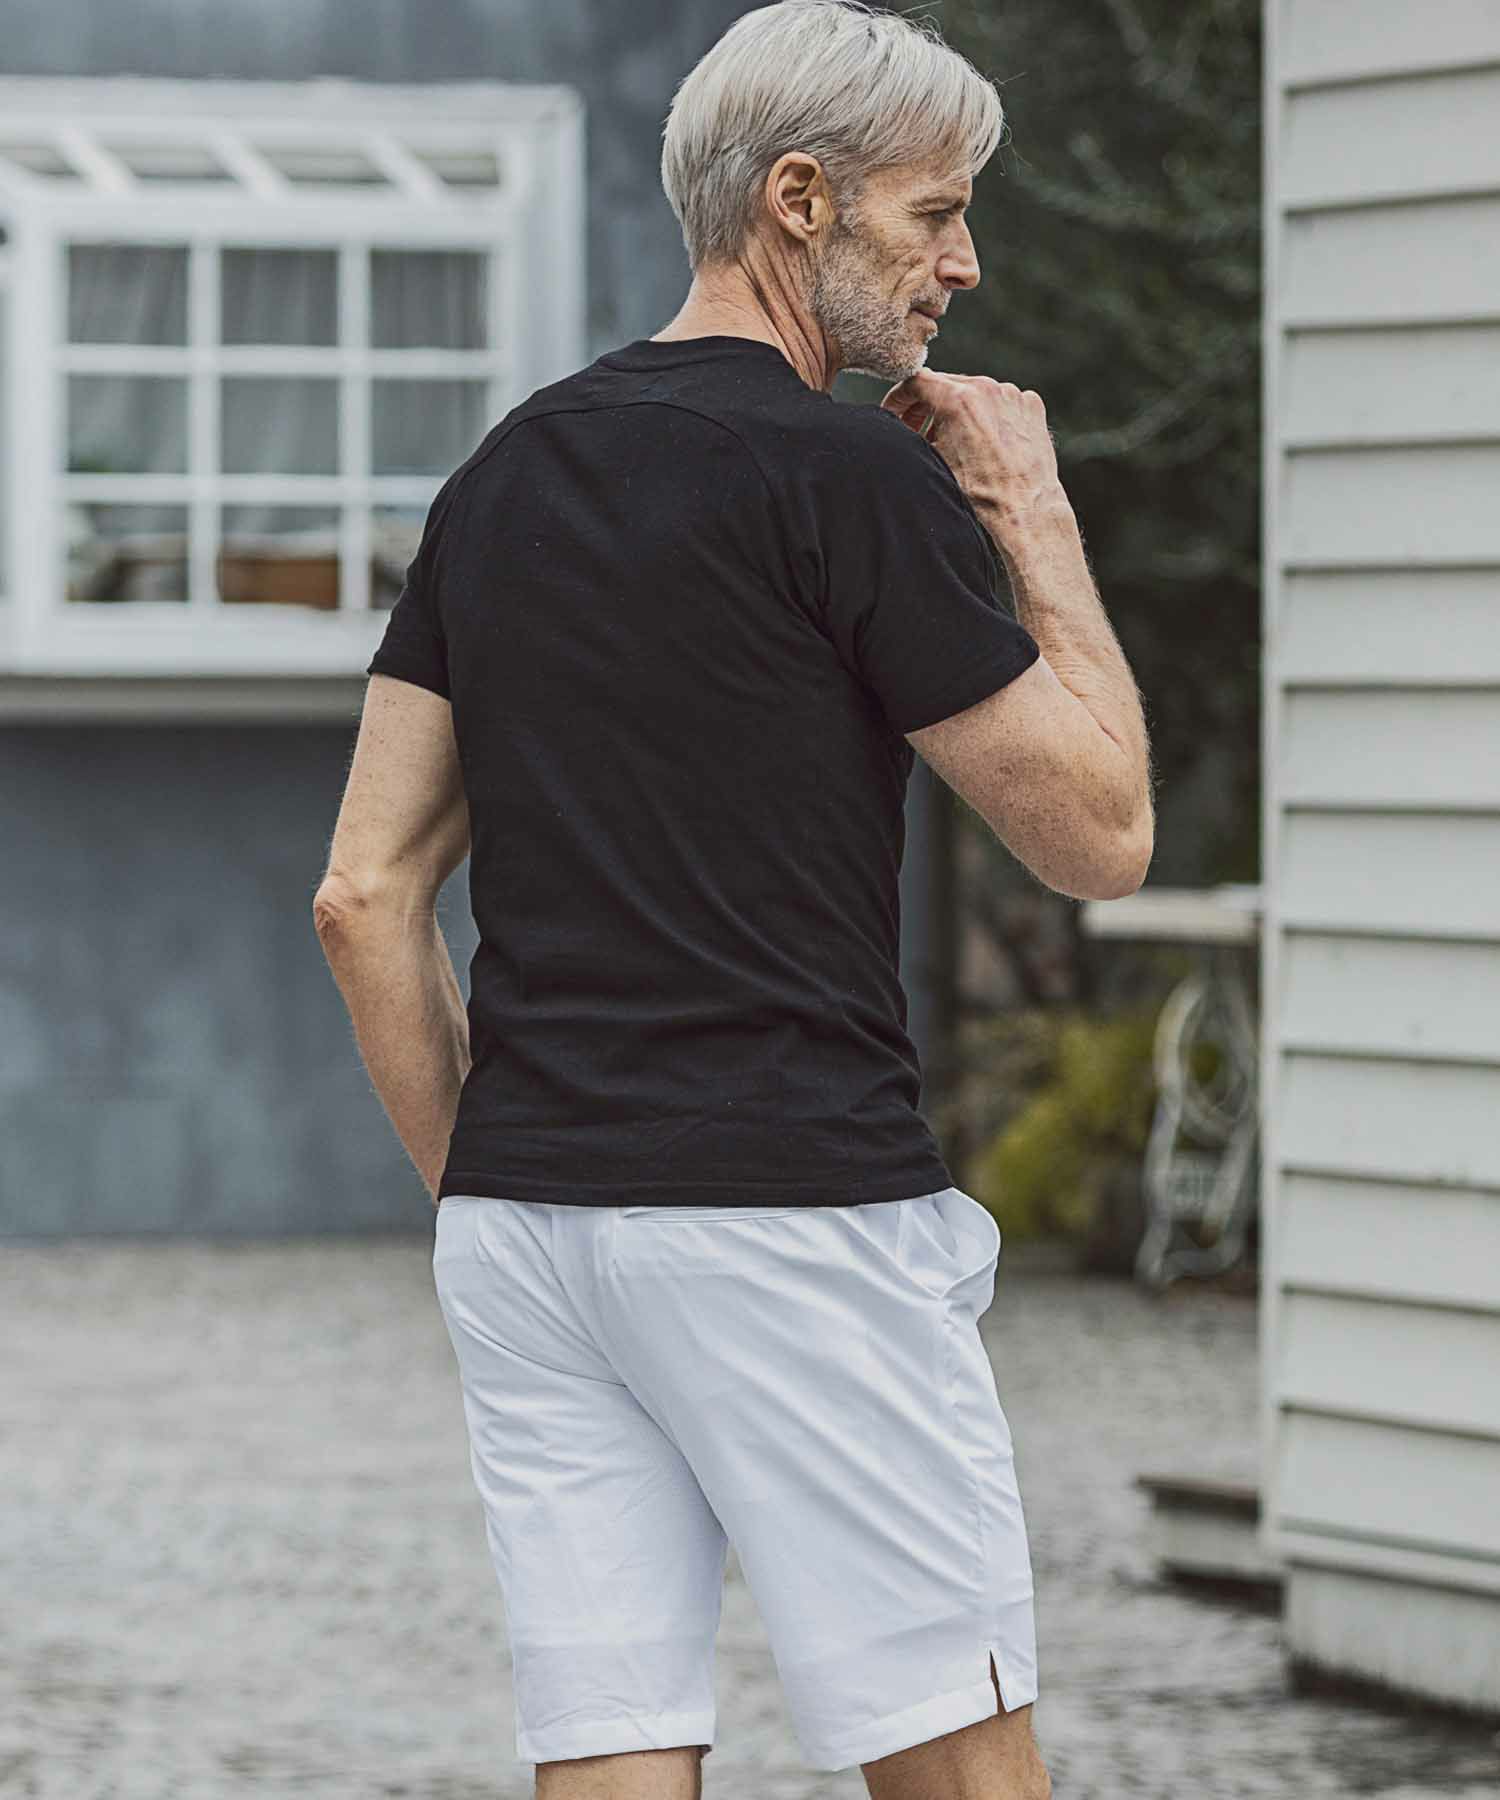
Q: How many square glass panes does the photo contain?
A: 9